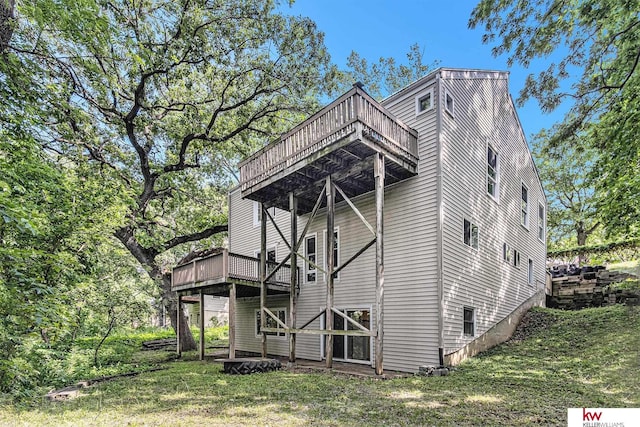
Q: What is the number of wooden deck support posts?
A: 7